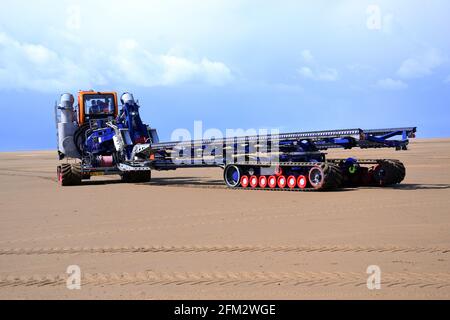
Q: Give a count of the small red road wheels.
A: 7